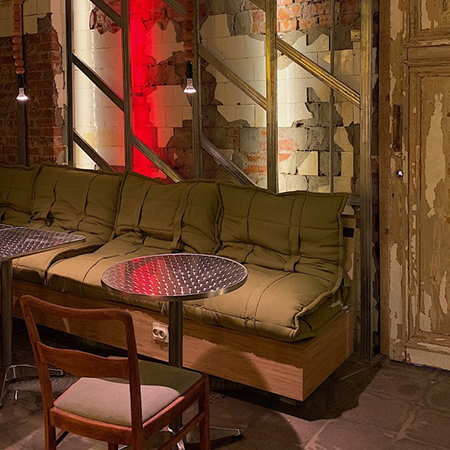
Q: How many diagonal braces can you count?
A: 9